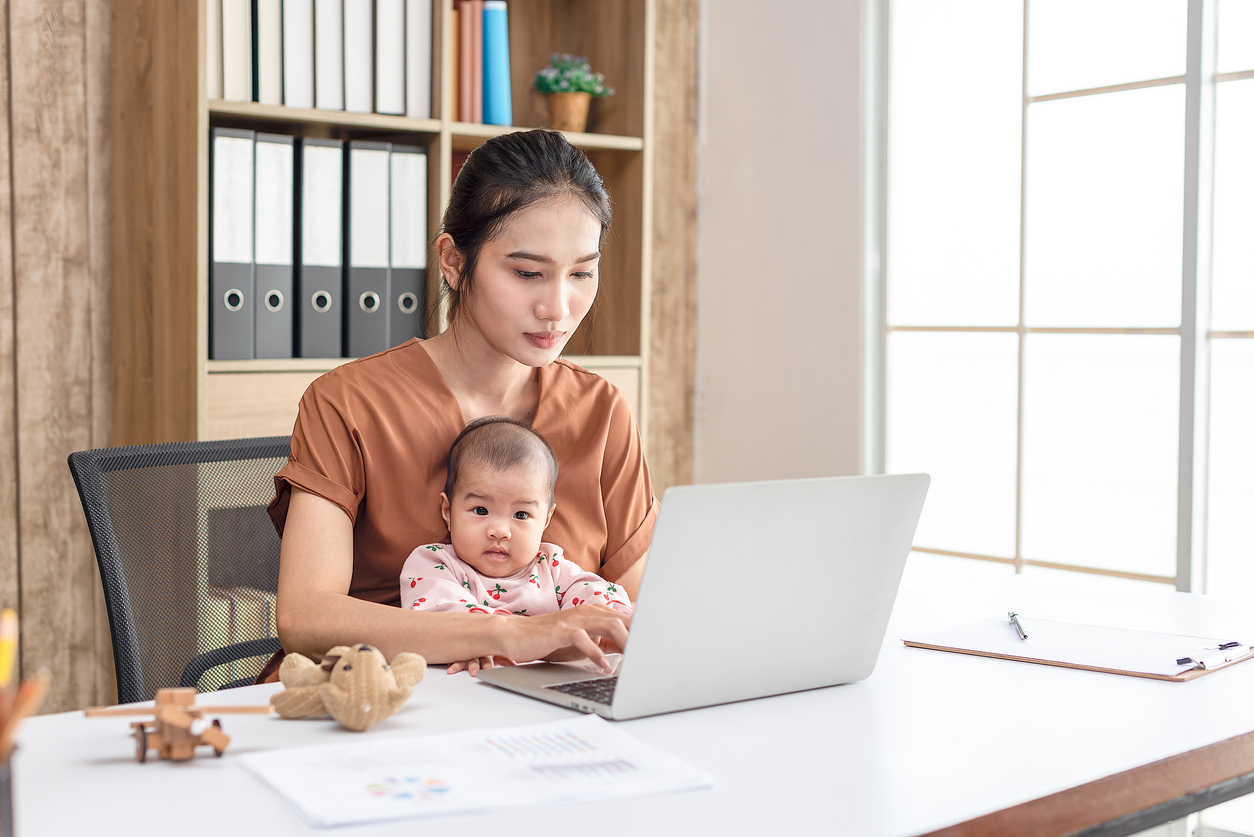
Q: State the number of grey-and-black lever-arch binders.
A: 5